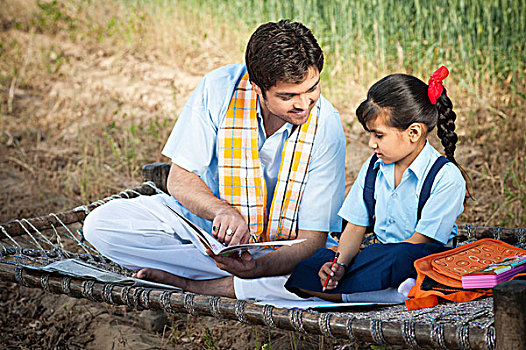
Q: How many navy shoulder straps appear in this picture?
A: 2